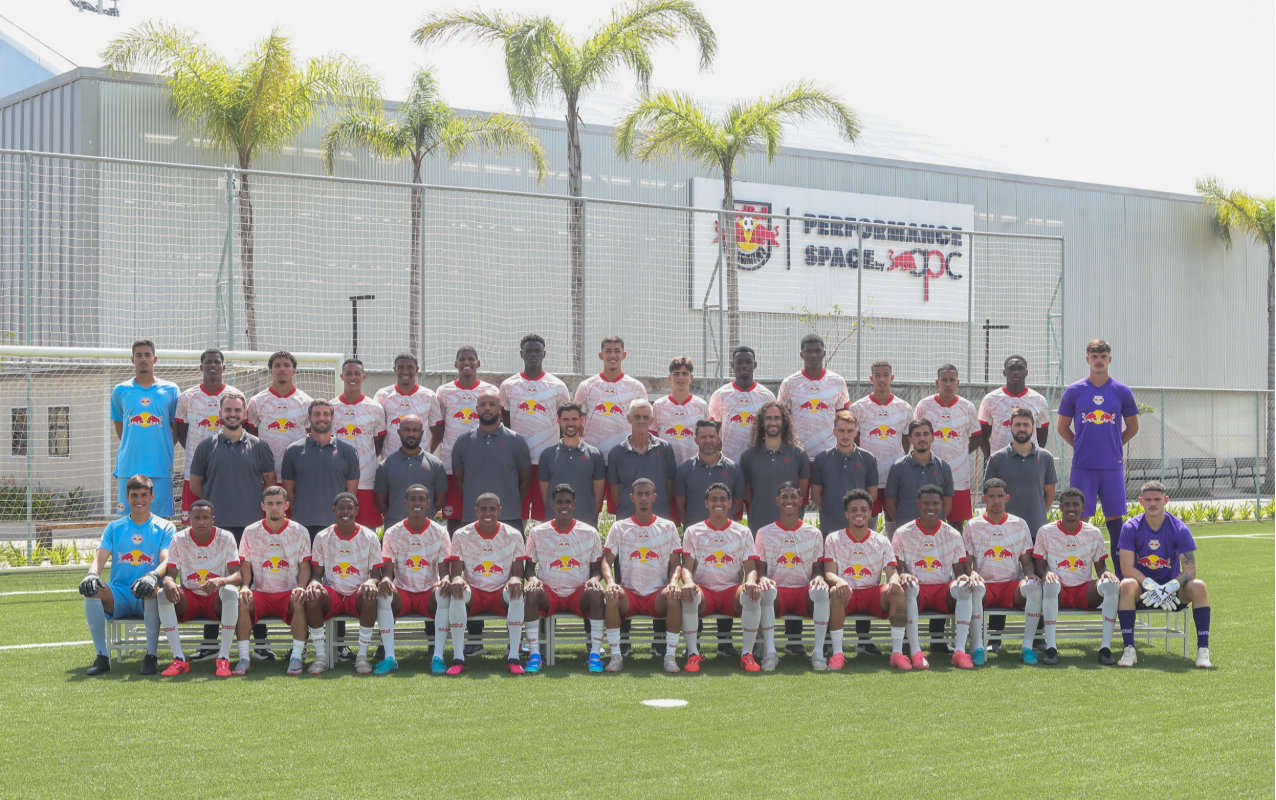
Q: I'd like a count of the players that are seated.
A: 15